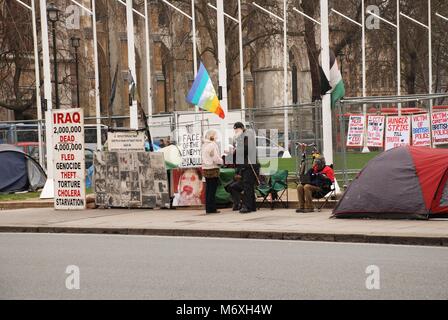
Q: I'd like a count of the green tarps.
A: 1